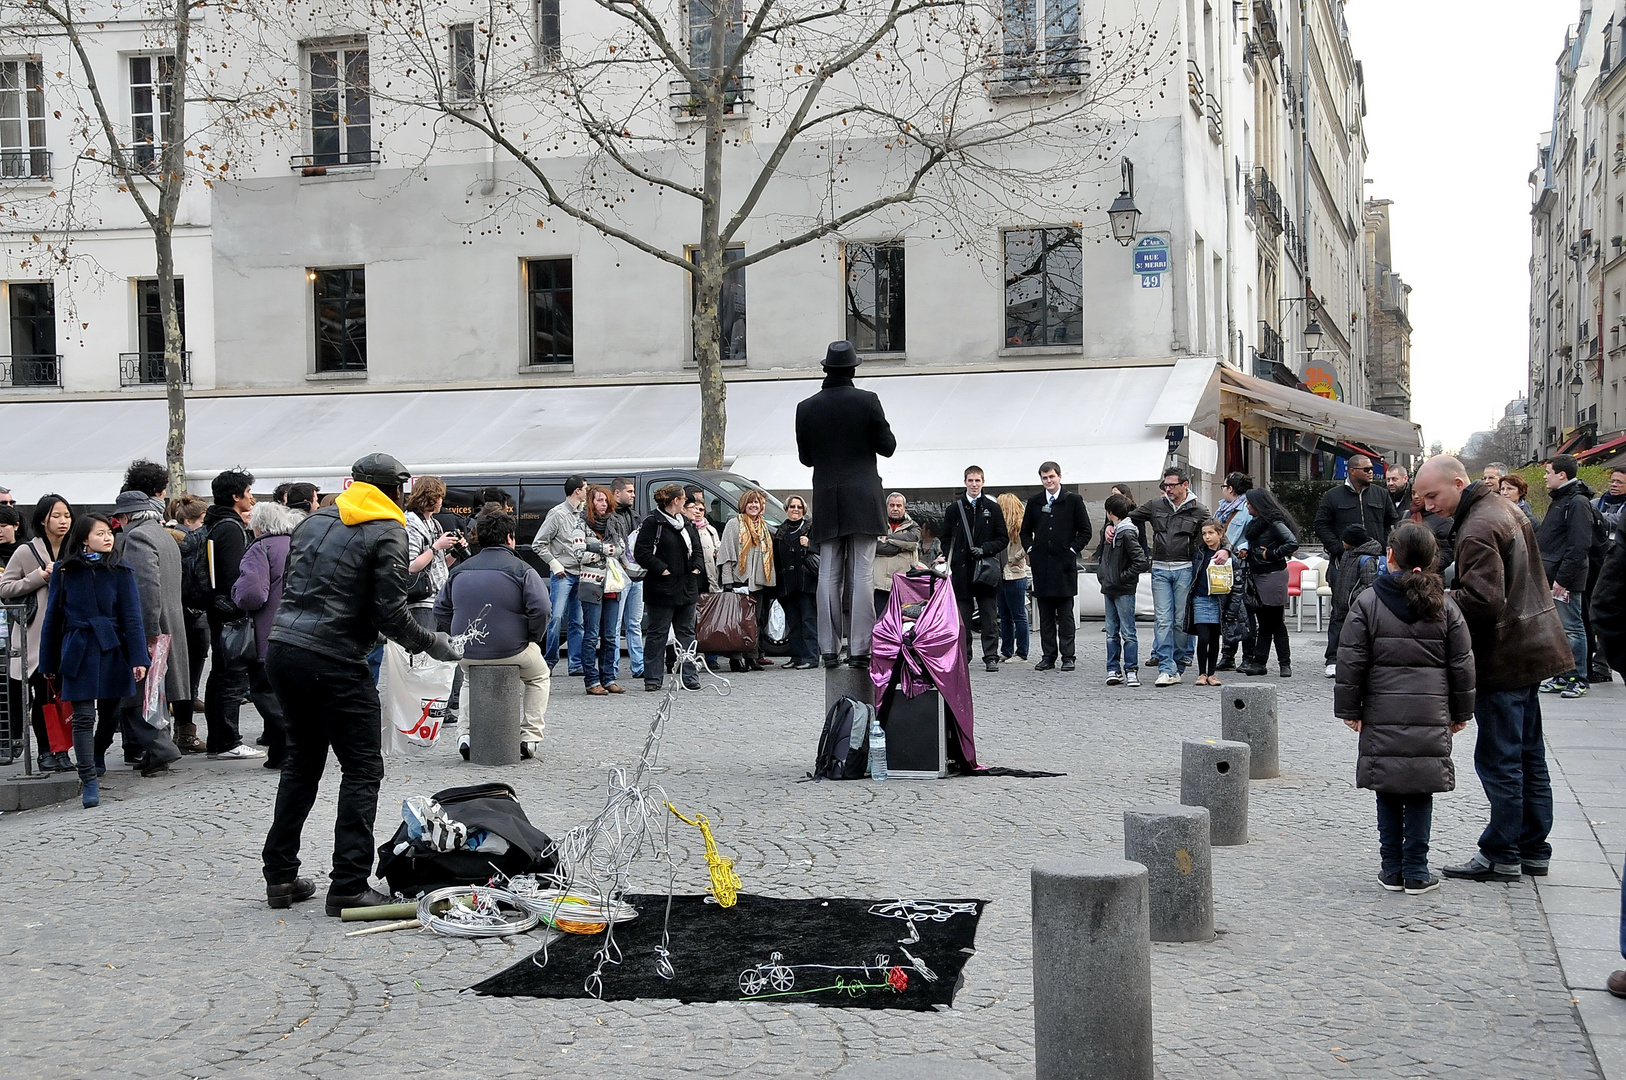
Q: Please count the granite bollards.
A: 6